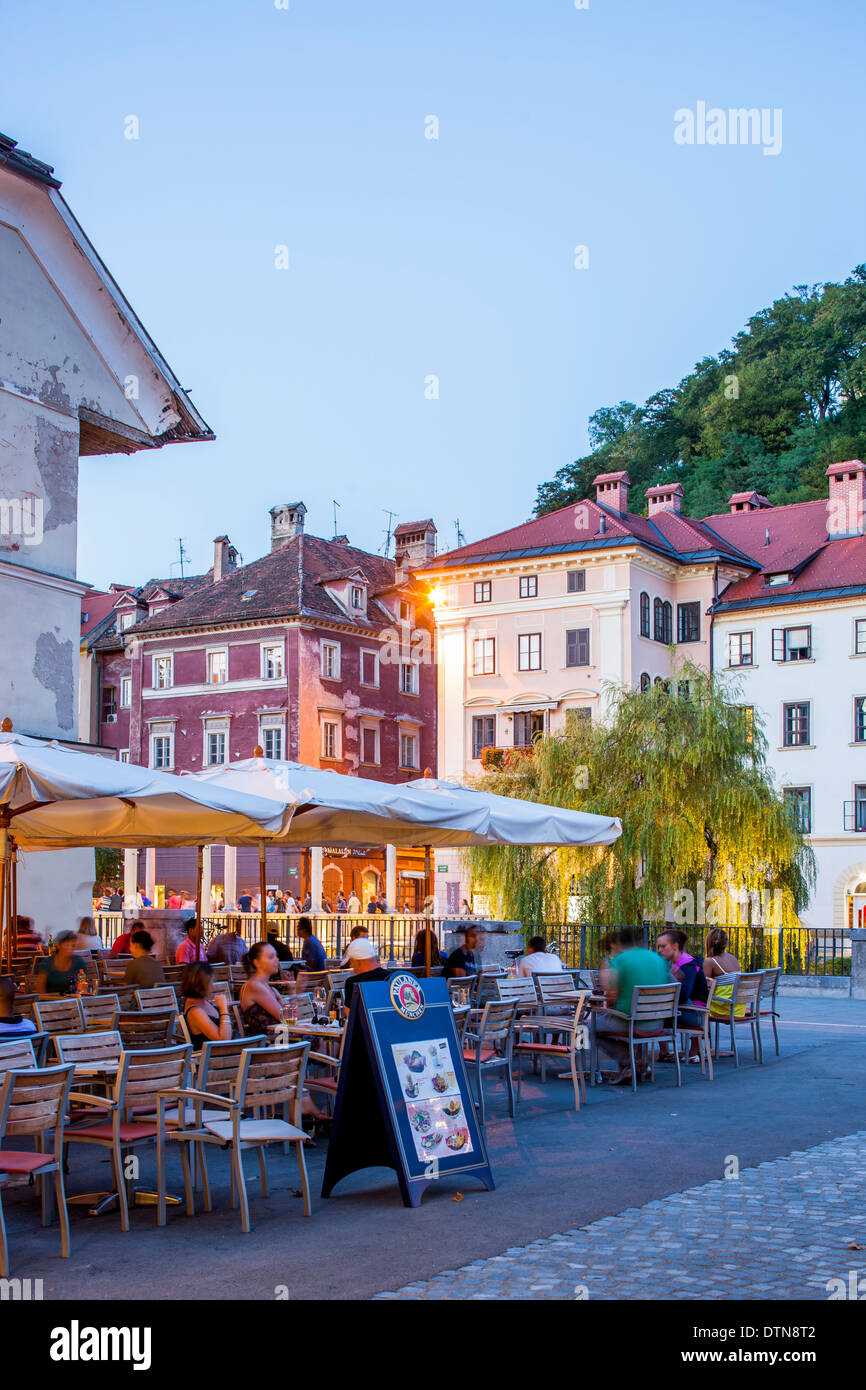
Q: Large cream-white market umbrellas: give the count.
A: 3